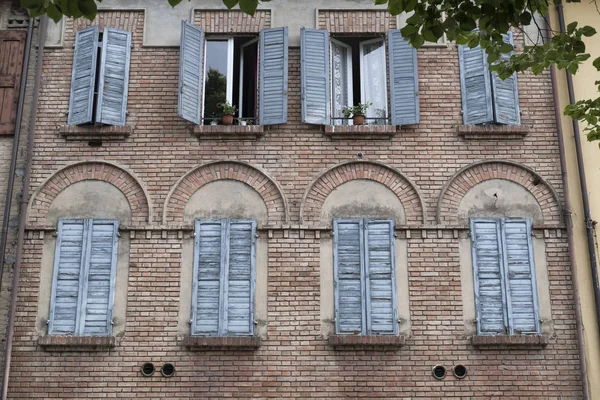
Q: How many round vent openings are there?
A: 4